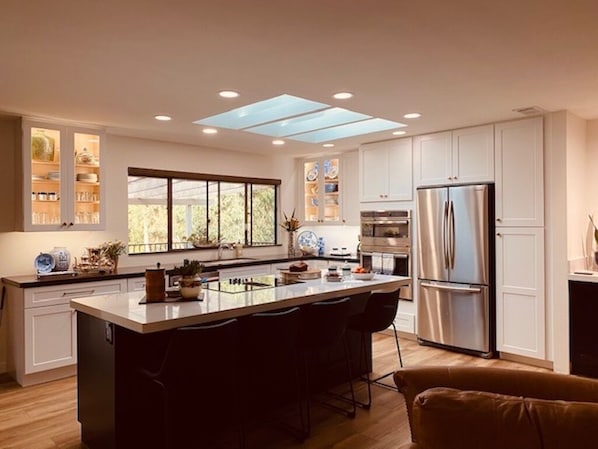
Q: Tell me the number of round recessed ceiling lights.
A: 8